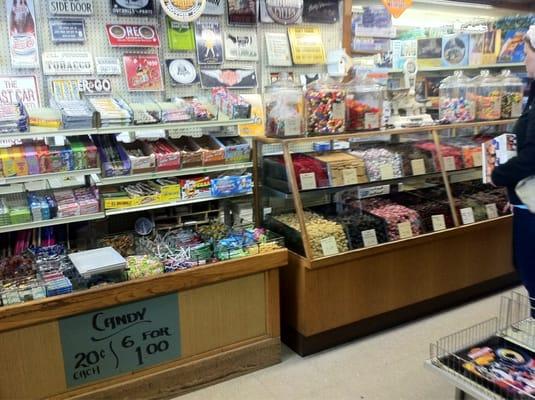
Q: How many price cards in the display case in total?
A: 12